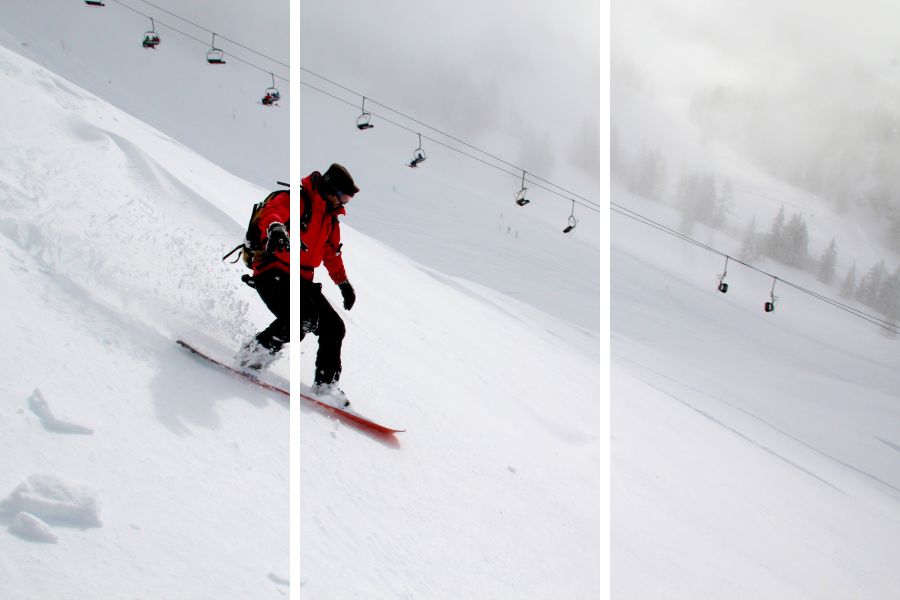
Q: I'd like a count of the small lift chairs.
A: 10